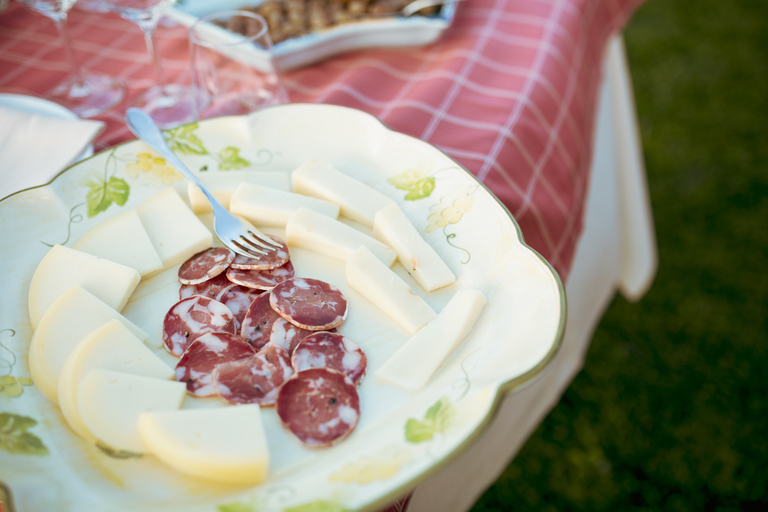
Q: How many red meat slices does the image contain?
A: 13